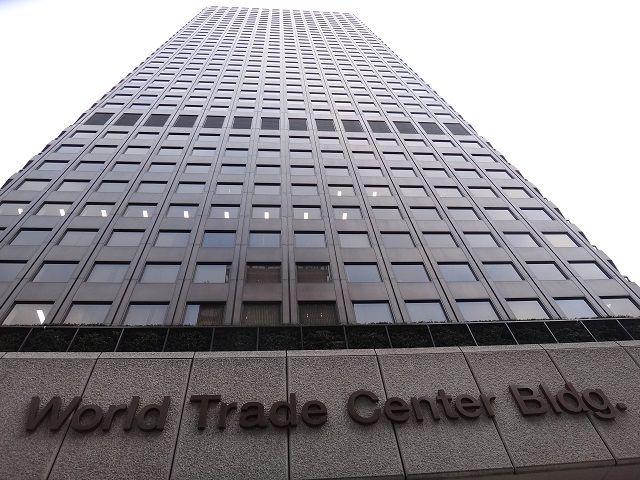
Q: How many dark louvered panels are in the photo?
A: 14